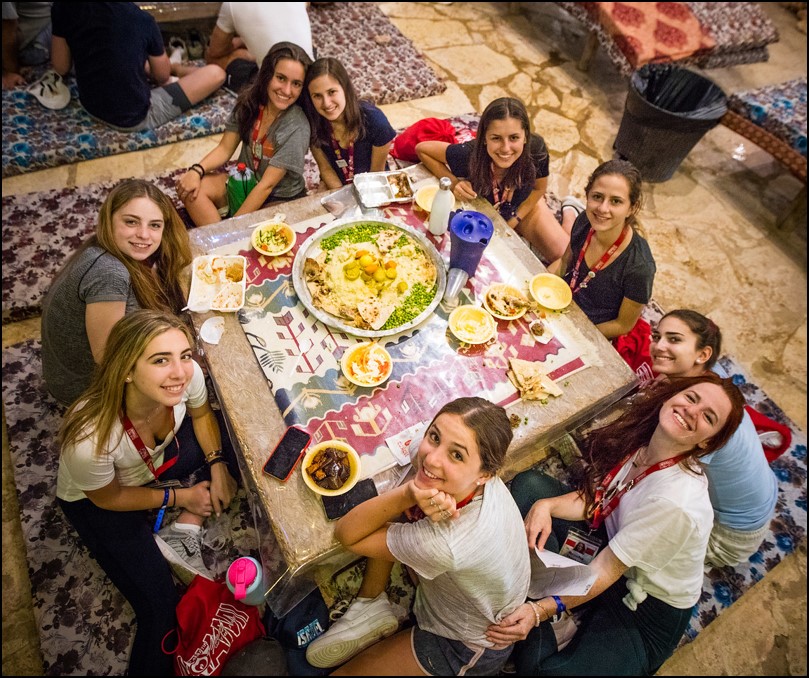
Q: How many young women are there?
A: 9